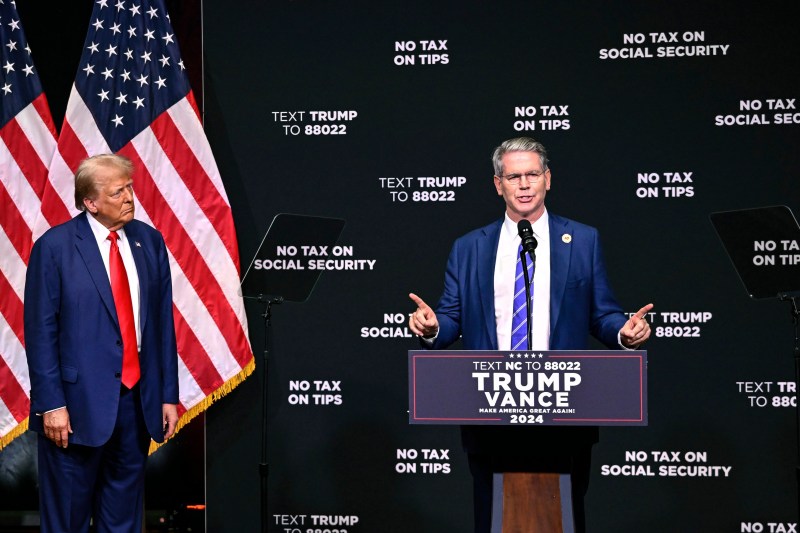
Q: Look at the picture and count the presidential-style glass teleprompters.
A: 2